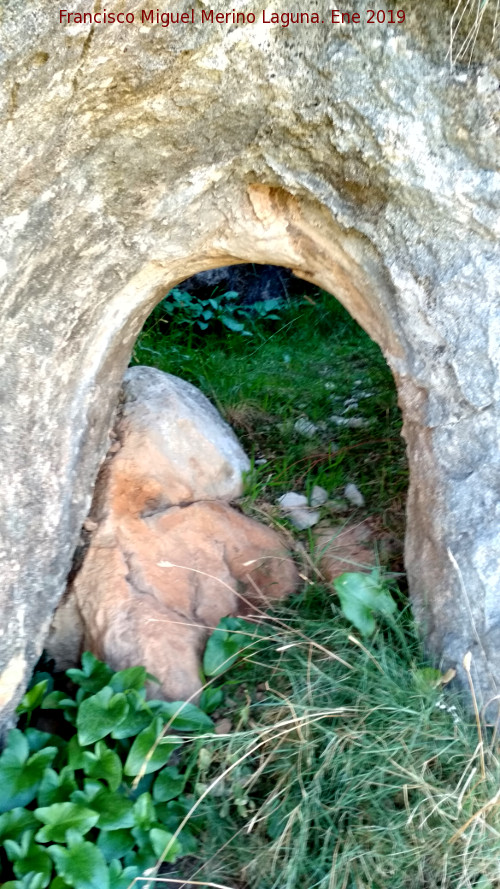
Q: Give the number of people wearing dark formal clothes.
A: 0